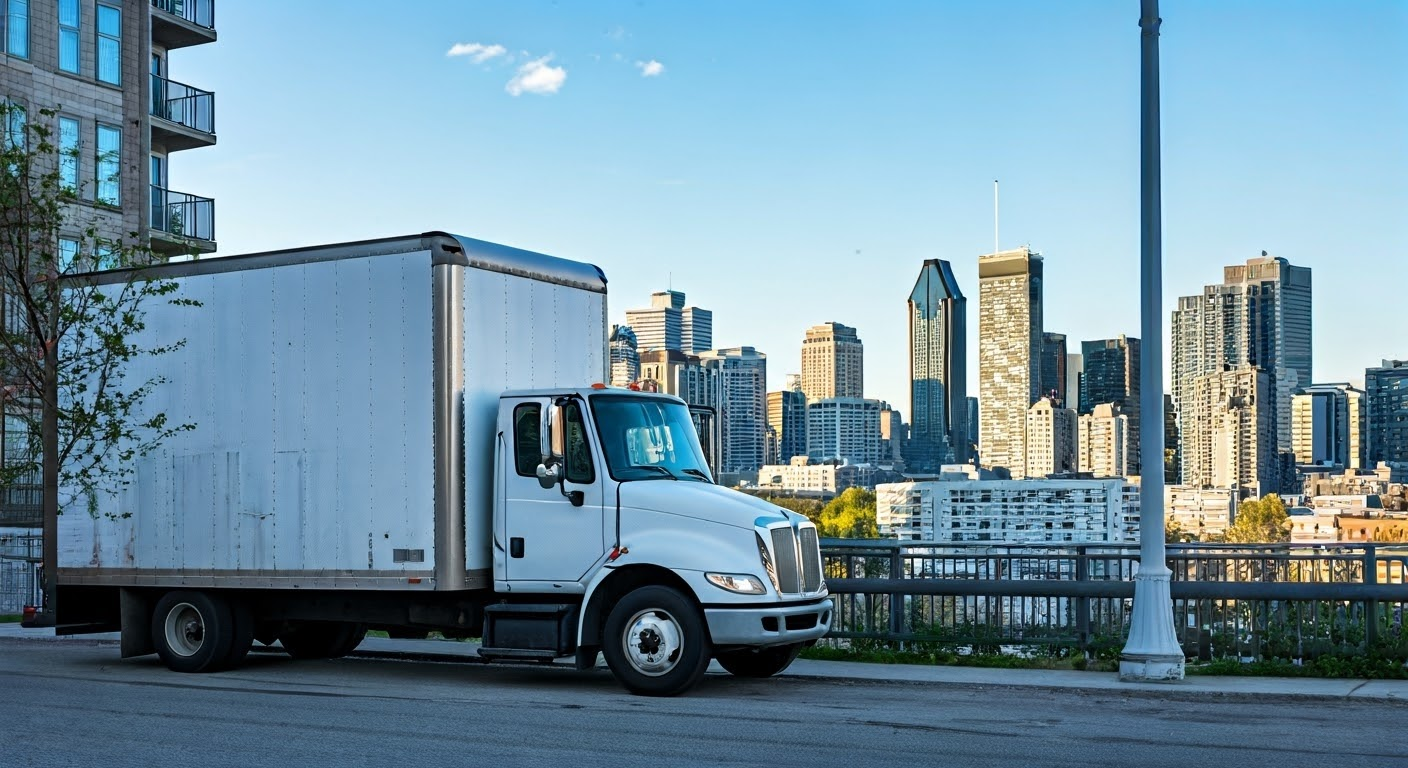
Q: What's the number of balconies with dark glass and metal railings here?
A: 3